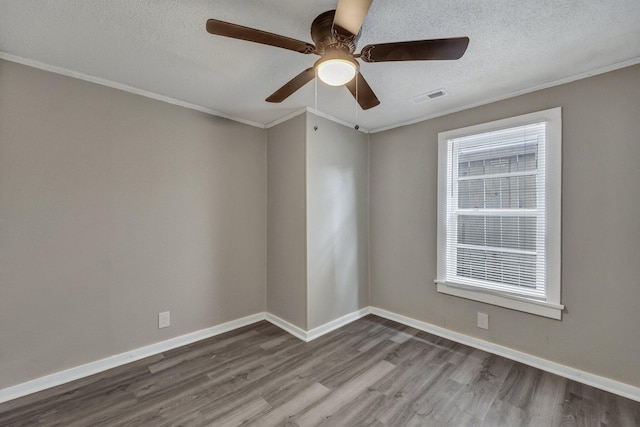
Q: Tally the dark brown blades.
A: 4